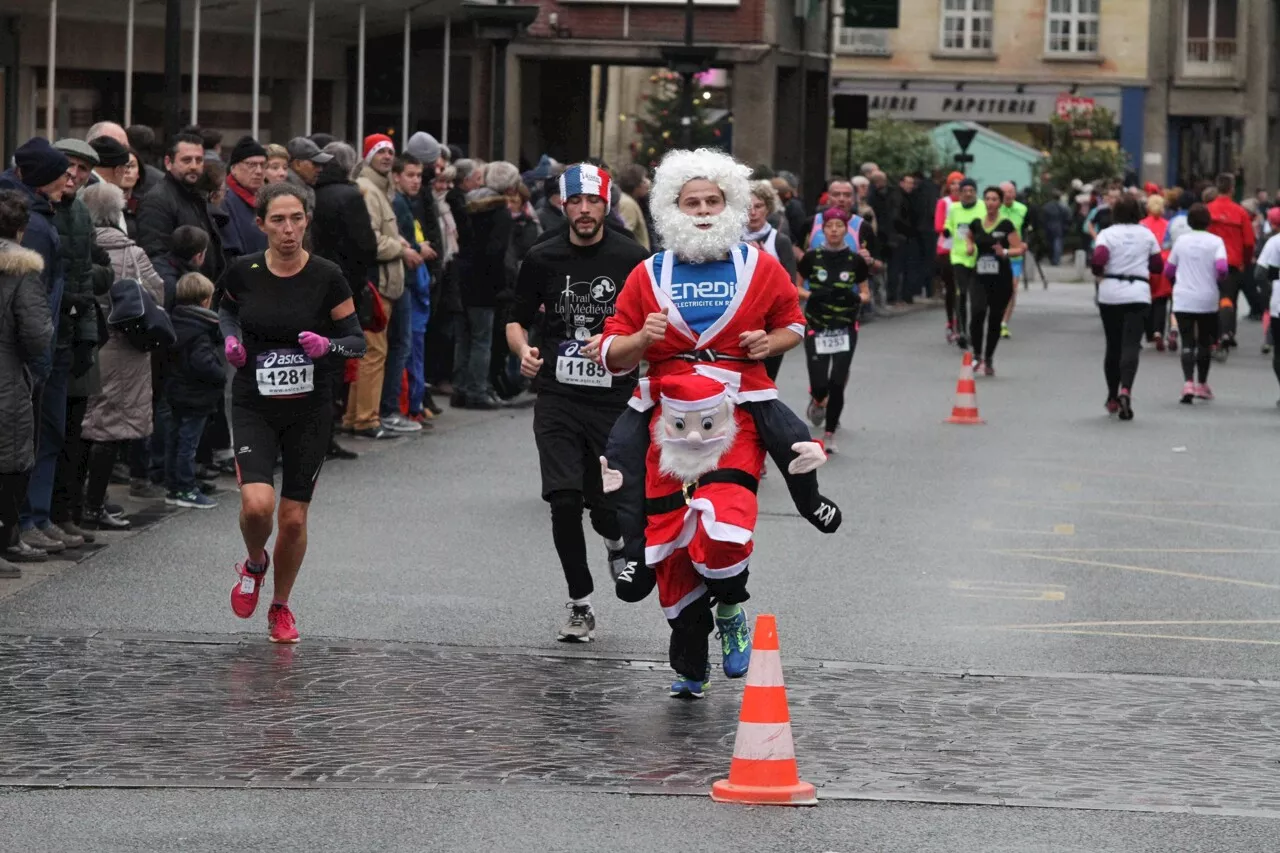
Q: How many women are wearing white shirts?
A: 3